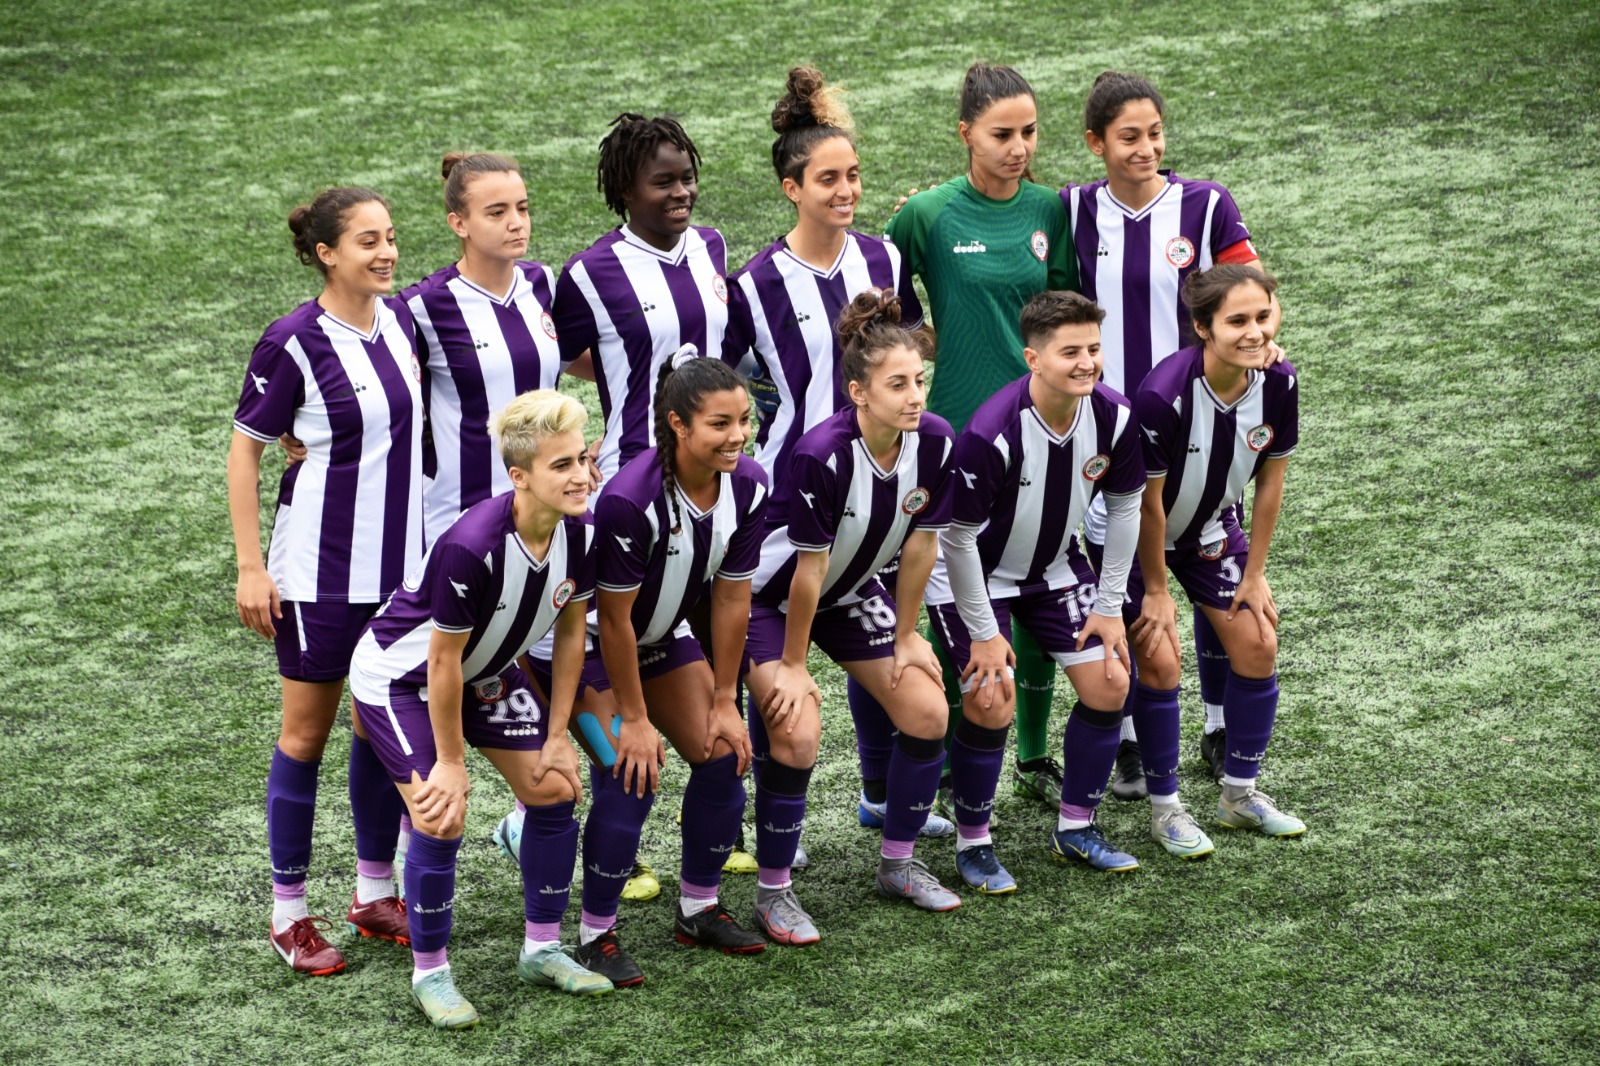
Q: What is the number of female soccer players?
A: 11